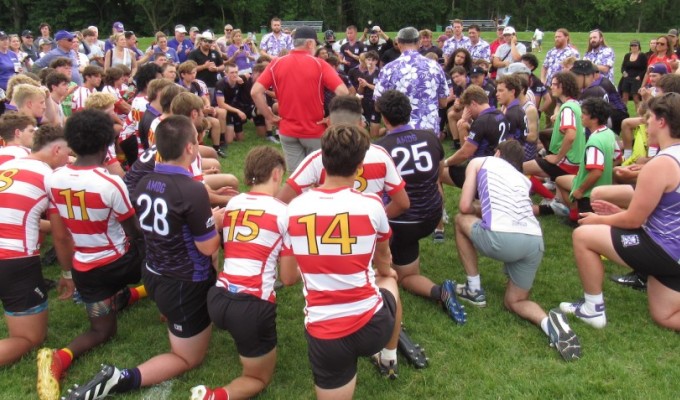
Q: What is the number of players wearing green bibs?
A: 2